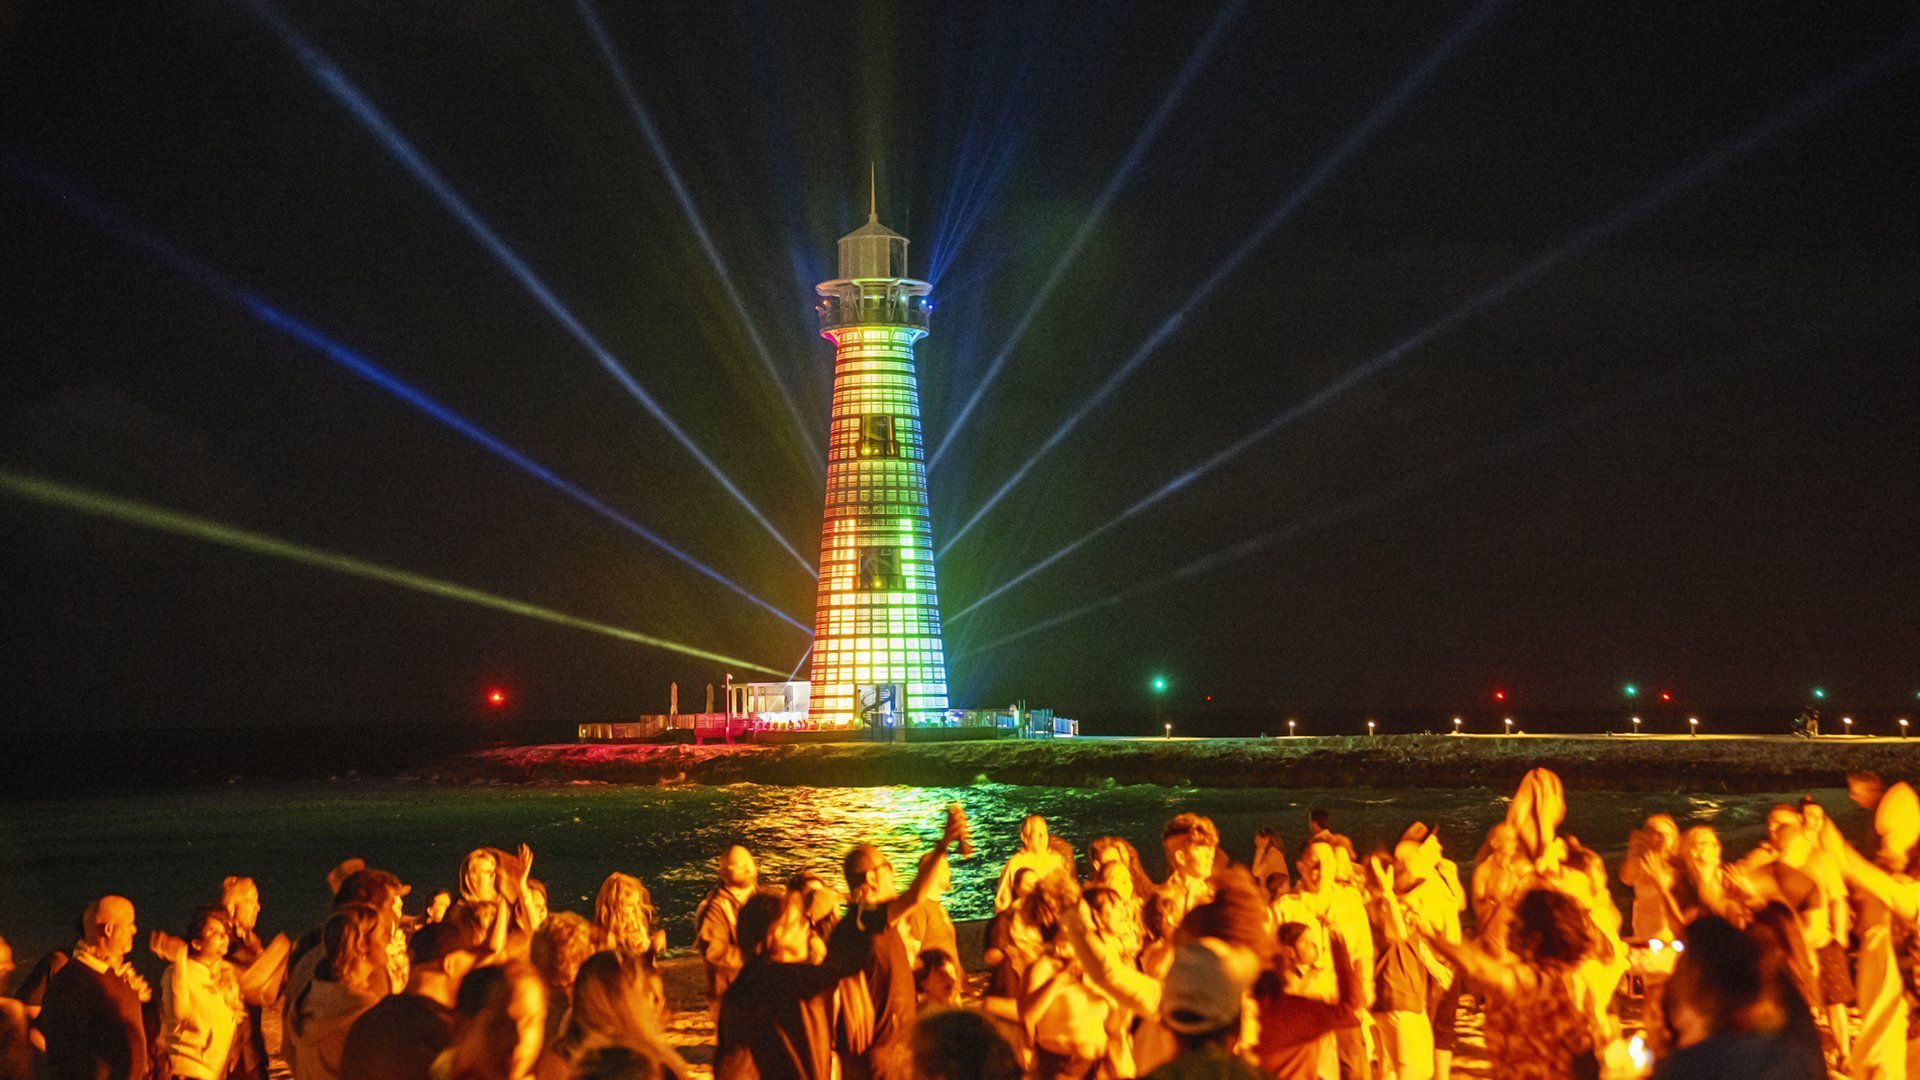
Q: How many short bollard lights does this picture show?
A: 9